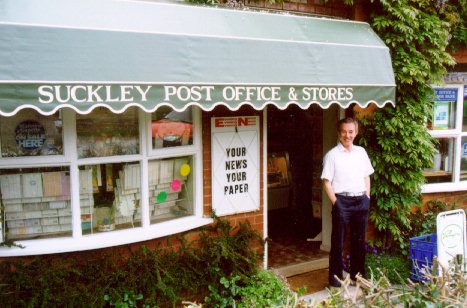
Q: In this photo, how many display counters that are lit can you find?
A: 1